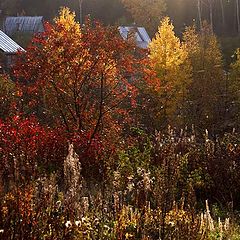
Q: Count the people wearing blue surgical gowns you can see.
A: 0